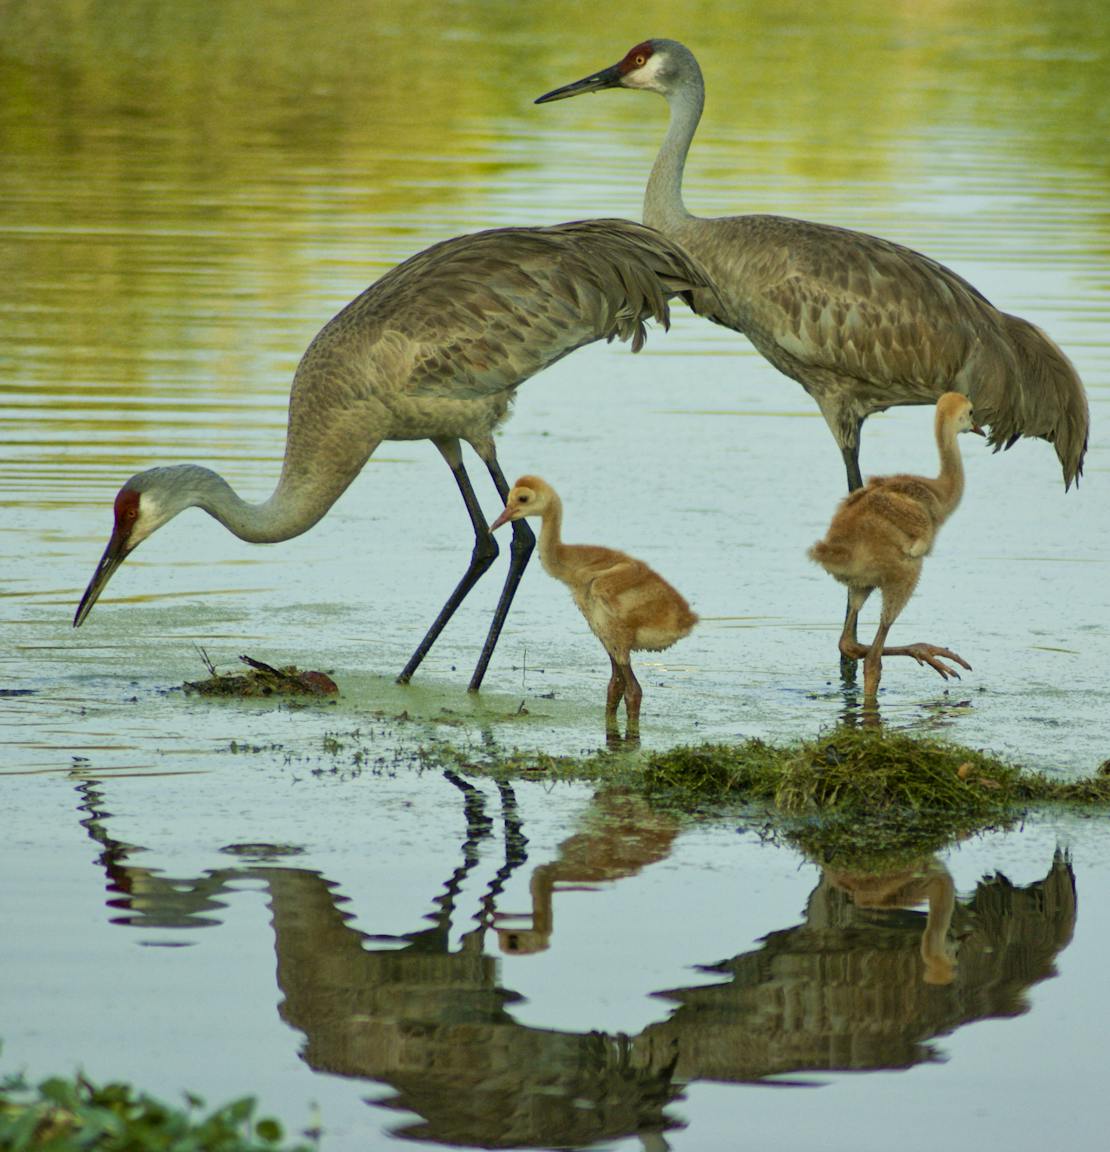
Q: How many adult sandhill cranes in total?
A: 2